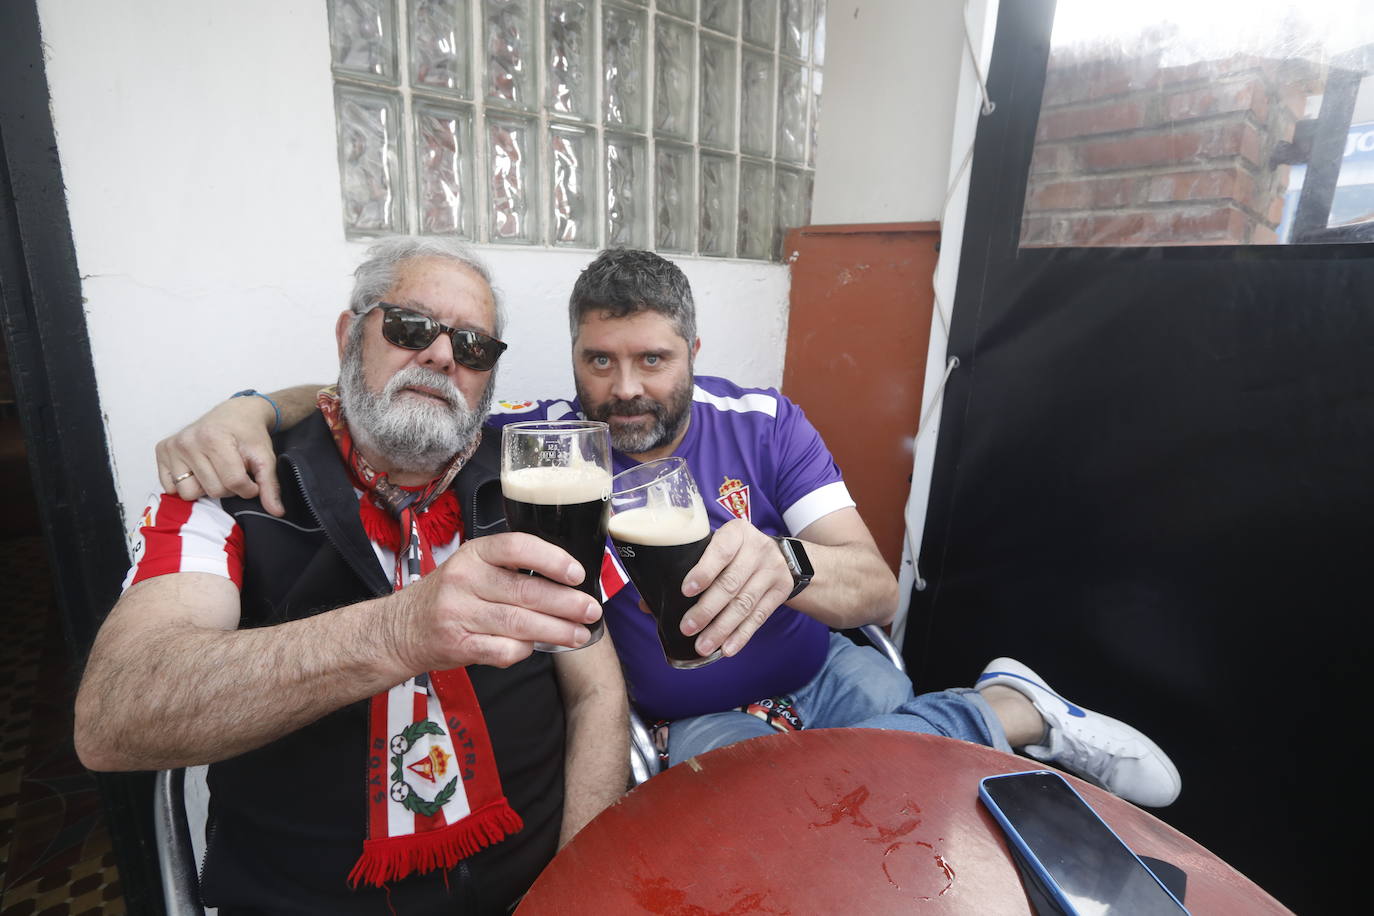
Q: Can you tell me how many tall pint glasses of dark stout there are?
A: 2